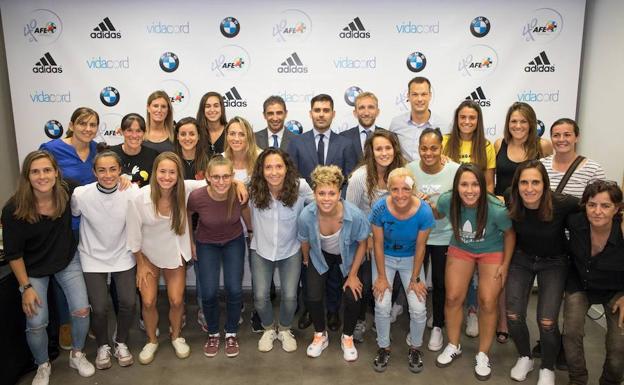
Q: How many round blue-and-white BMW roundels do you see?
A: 9